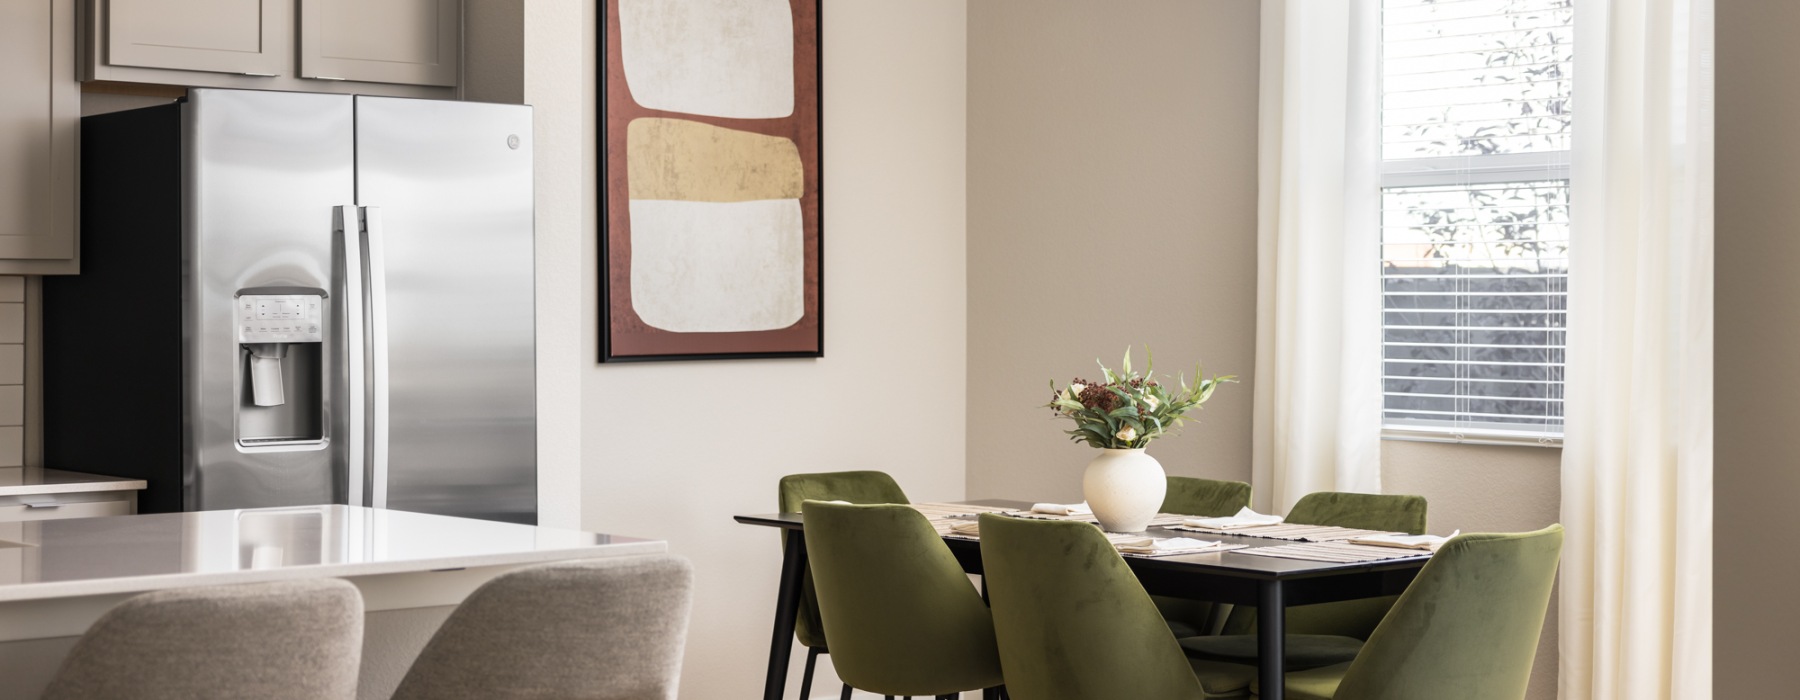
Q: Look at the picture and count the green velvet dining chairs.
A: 6